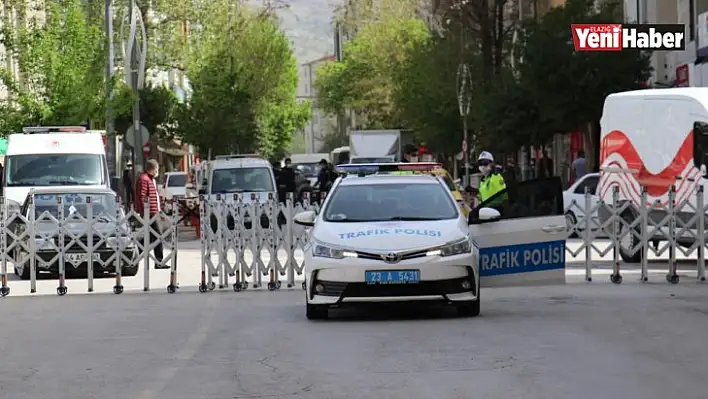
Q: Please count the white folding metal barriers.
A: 3